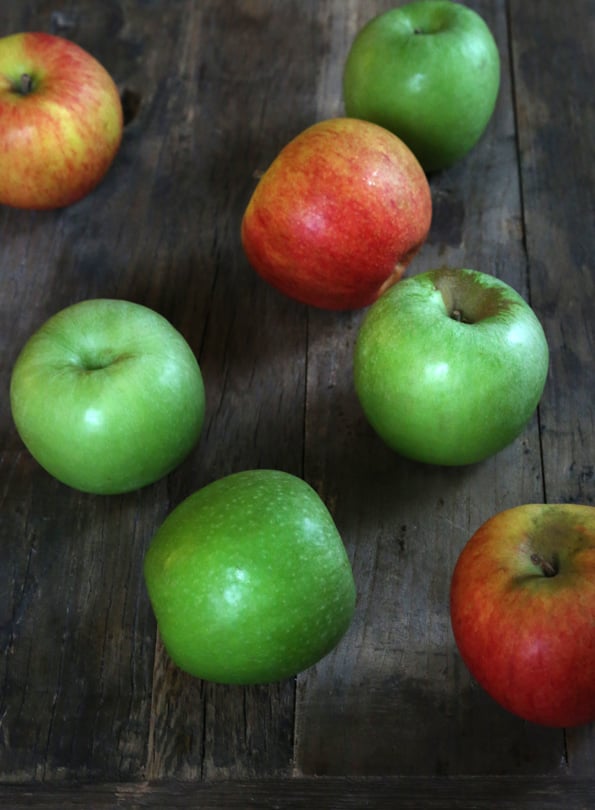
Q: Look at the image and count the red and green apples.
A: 7